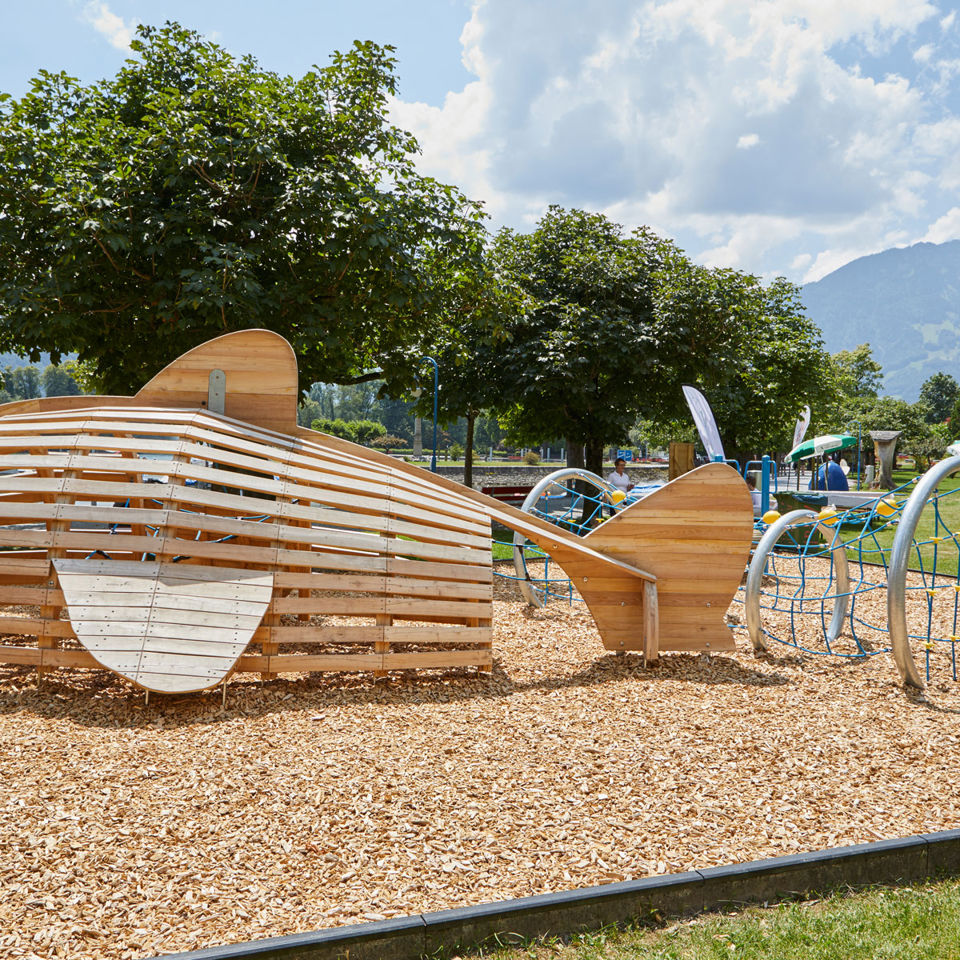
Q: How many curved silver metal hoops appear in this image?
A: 3